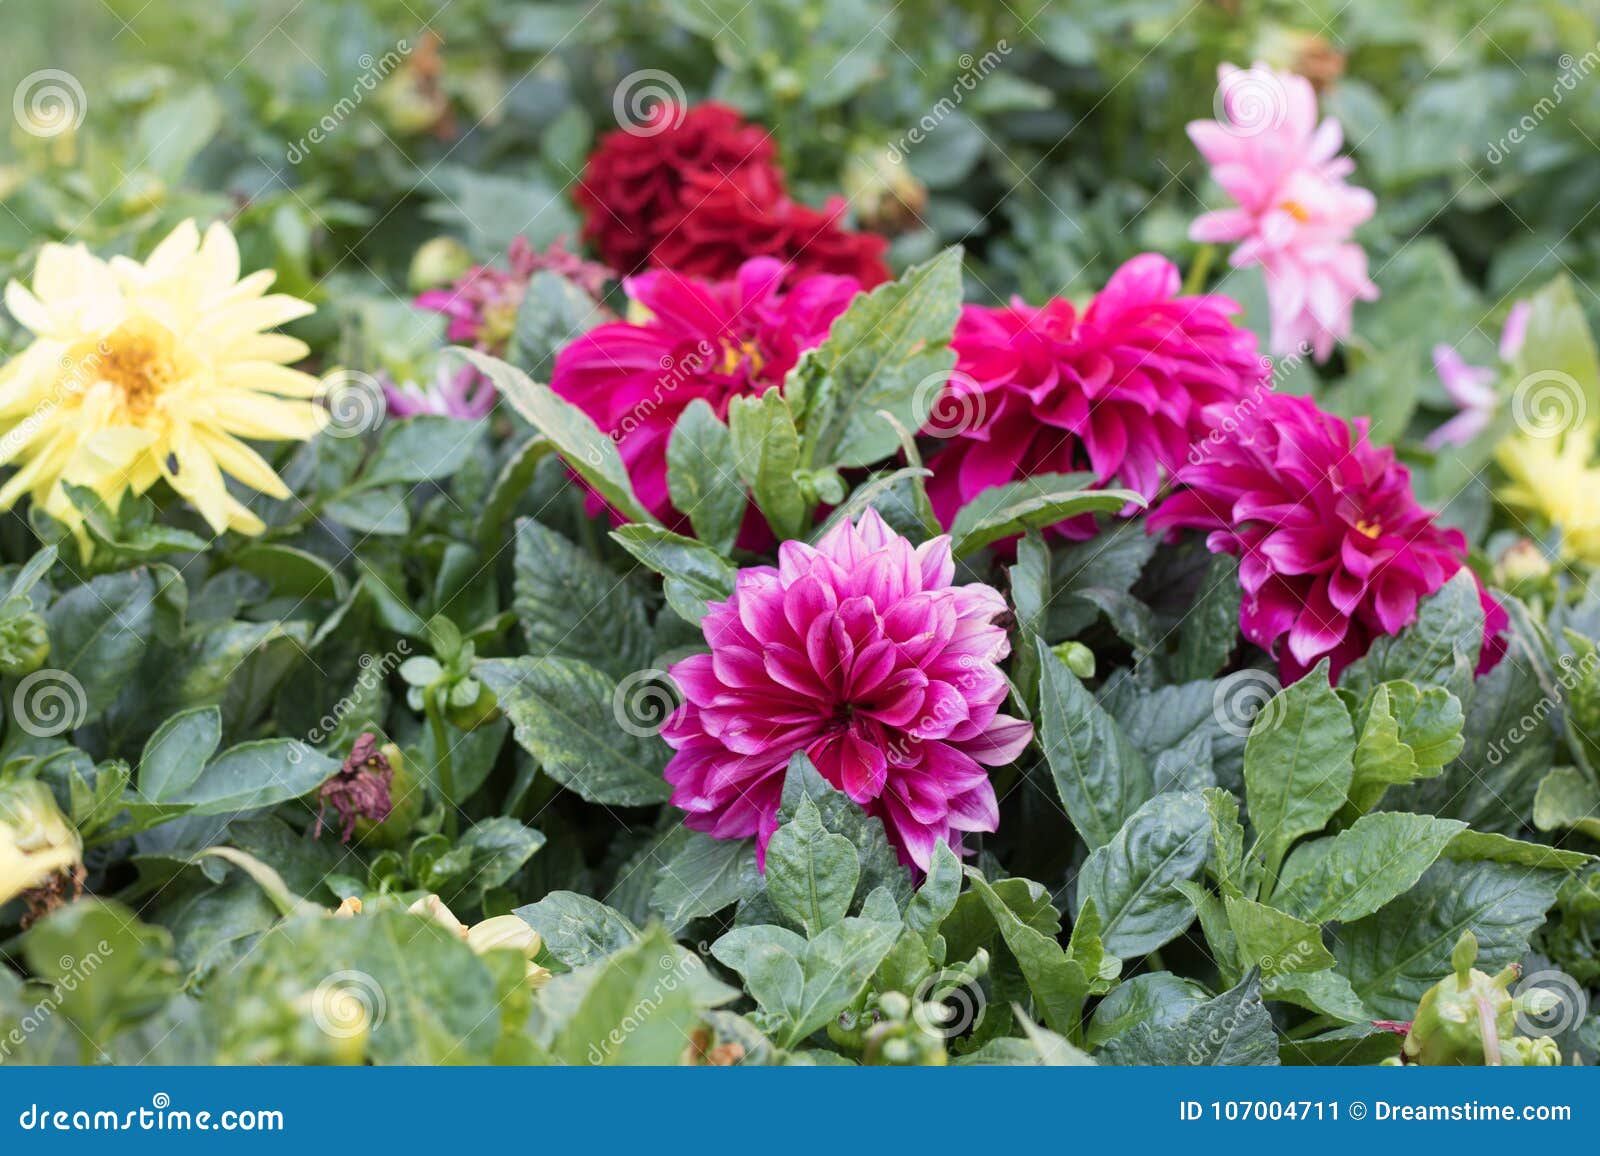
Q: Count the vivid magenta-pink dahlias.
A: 4